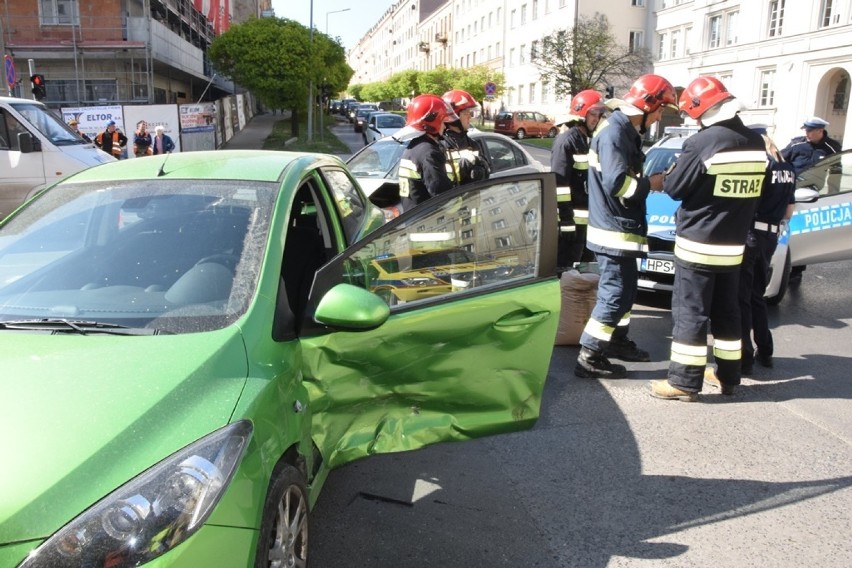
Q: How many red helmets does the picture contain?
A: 5